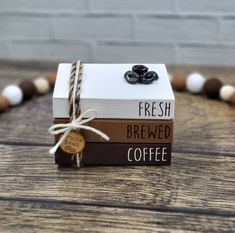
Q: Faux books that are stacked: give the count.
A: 3